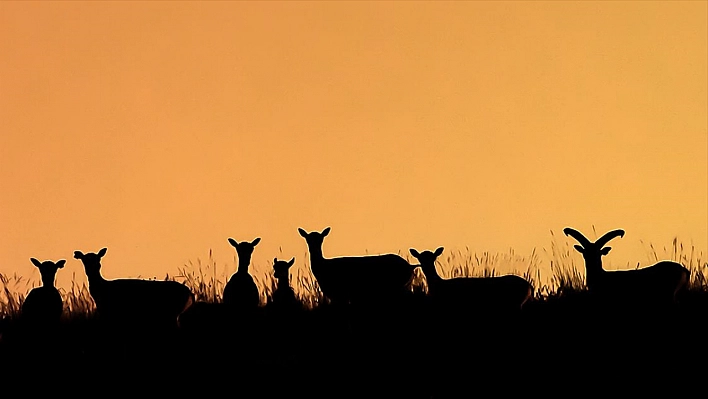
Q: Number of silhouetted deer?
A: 7